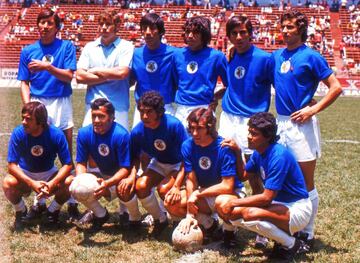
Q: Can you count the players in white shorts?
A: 11